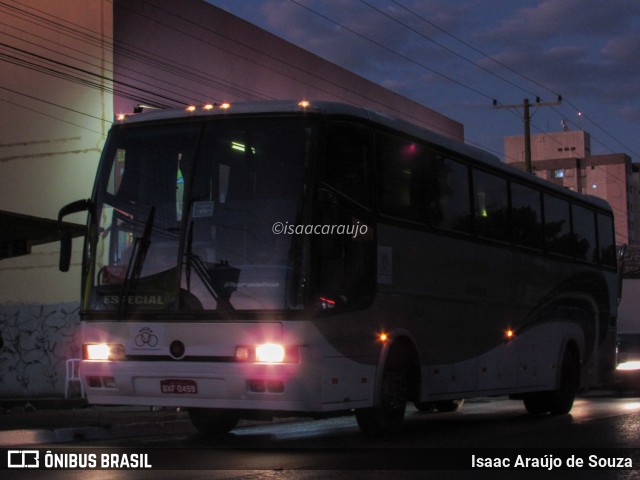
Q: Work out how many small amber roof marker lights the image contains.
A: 5